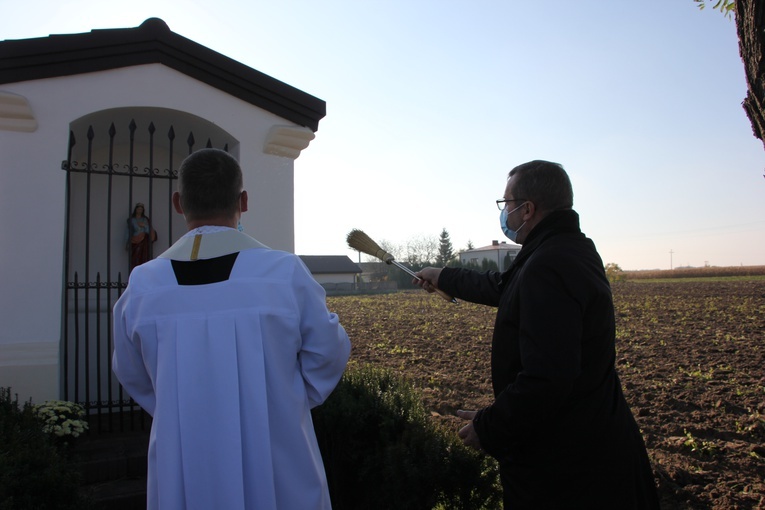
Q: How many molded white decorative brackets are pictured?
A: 2